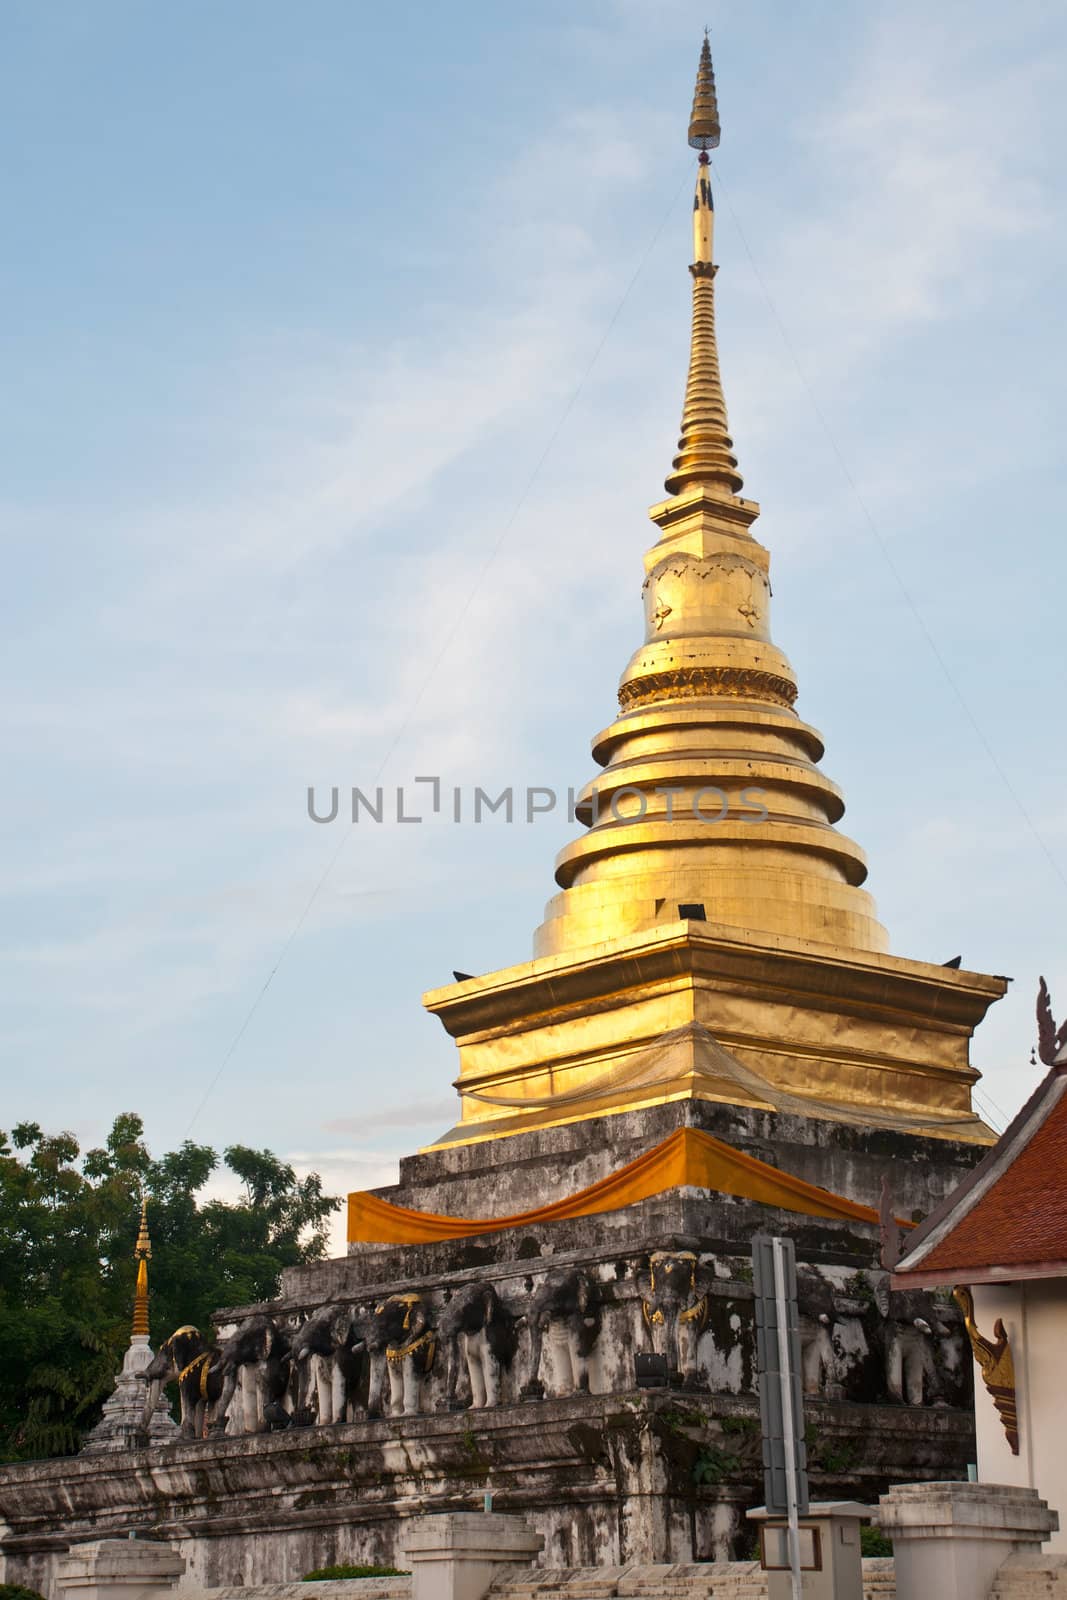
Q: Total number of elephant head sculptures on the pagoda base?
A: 9